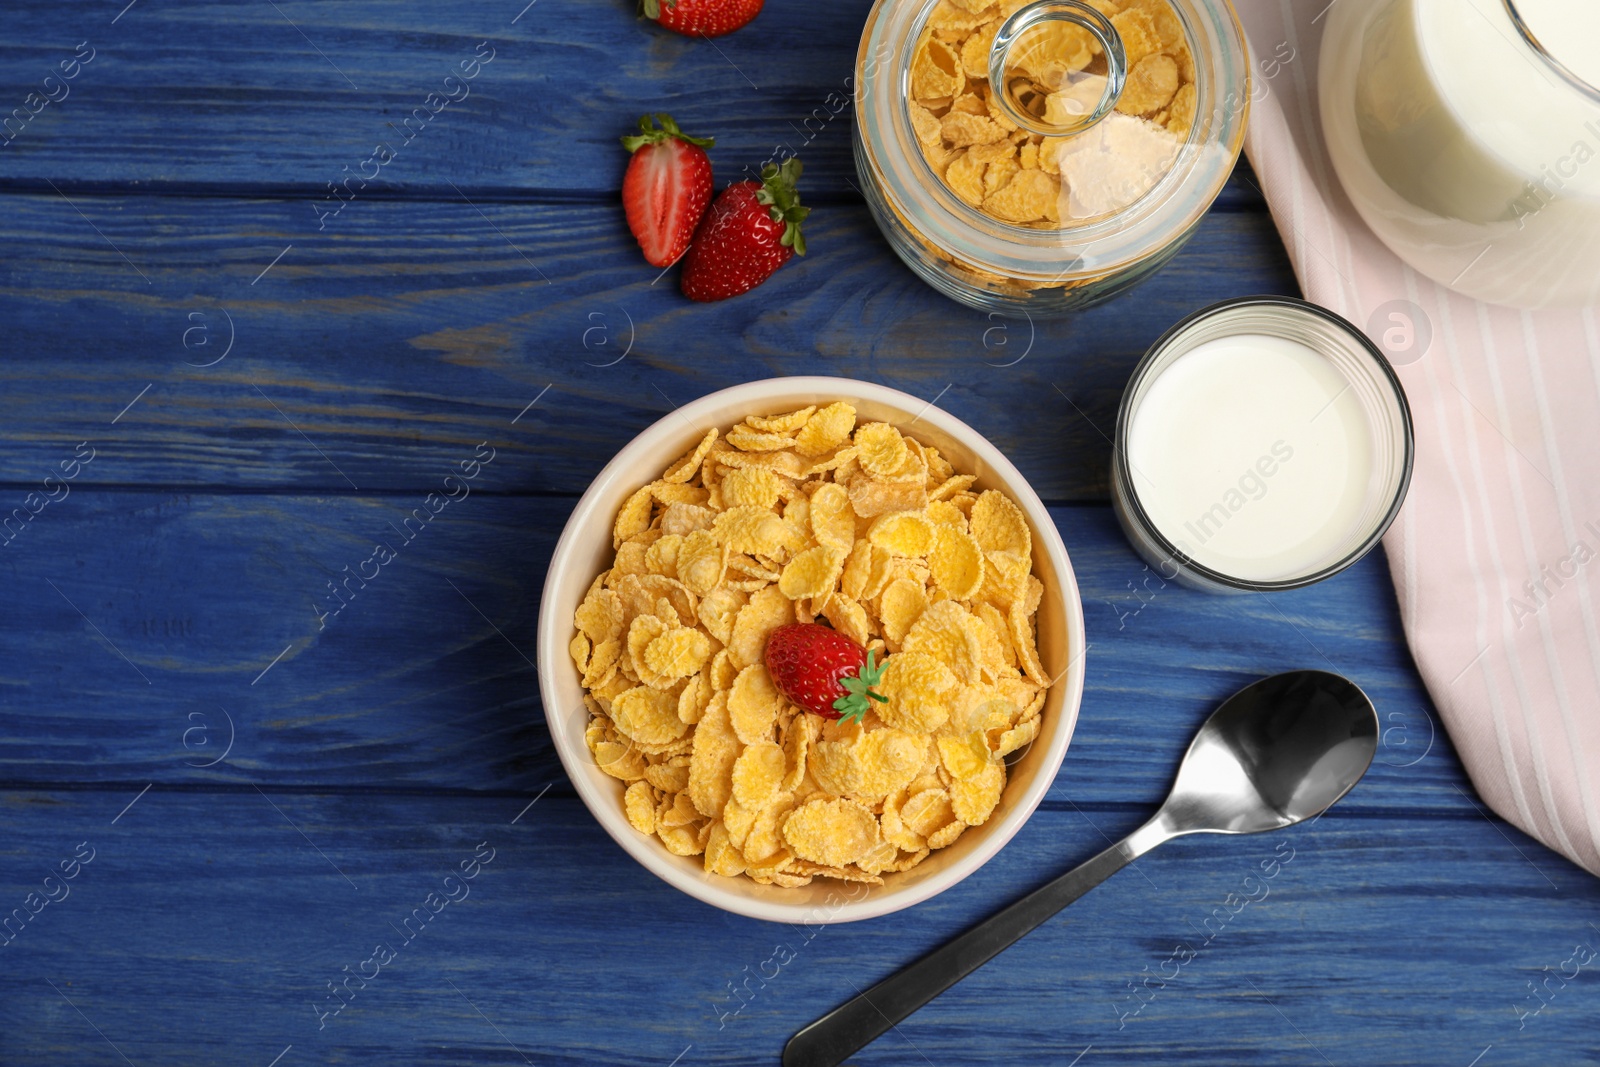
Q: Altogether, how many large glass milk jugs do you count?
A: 1